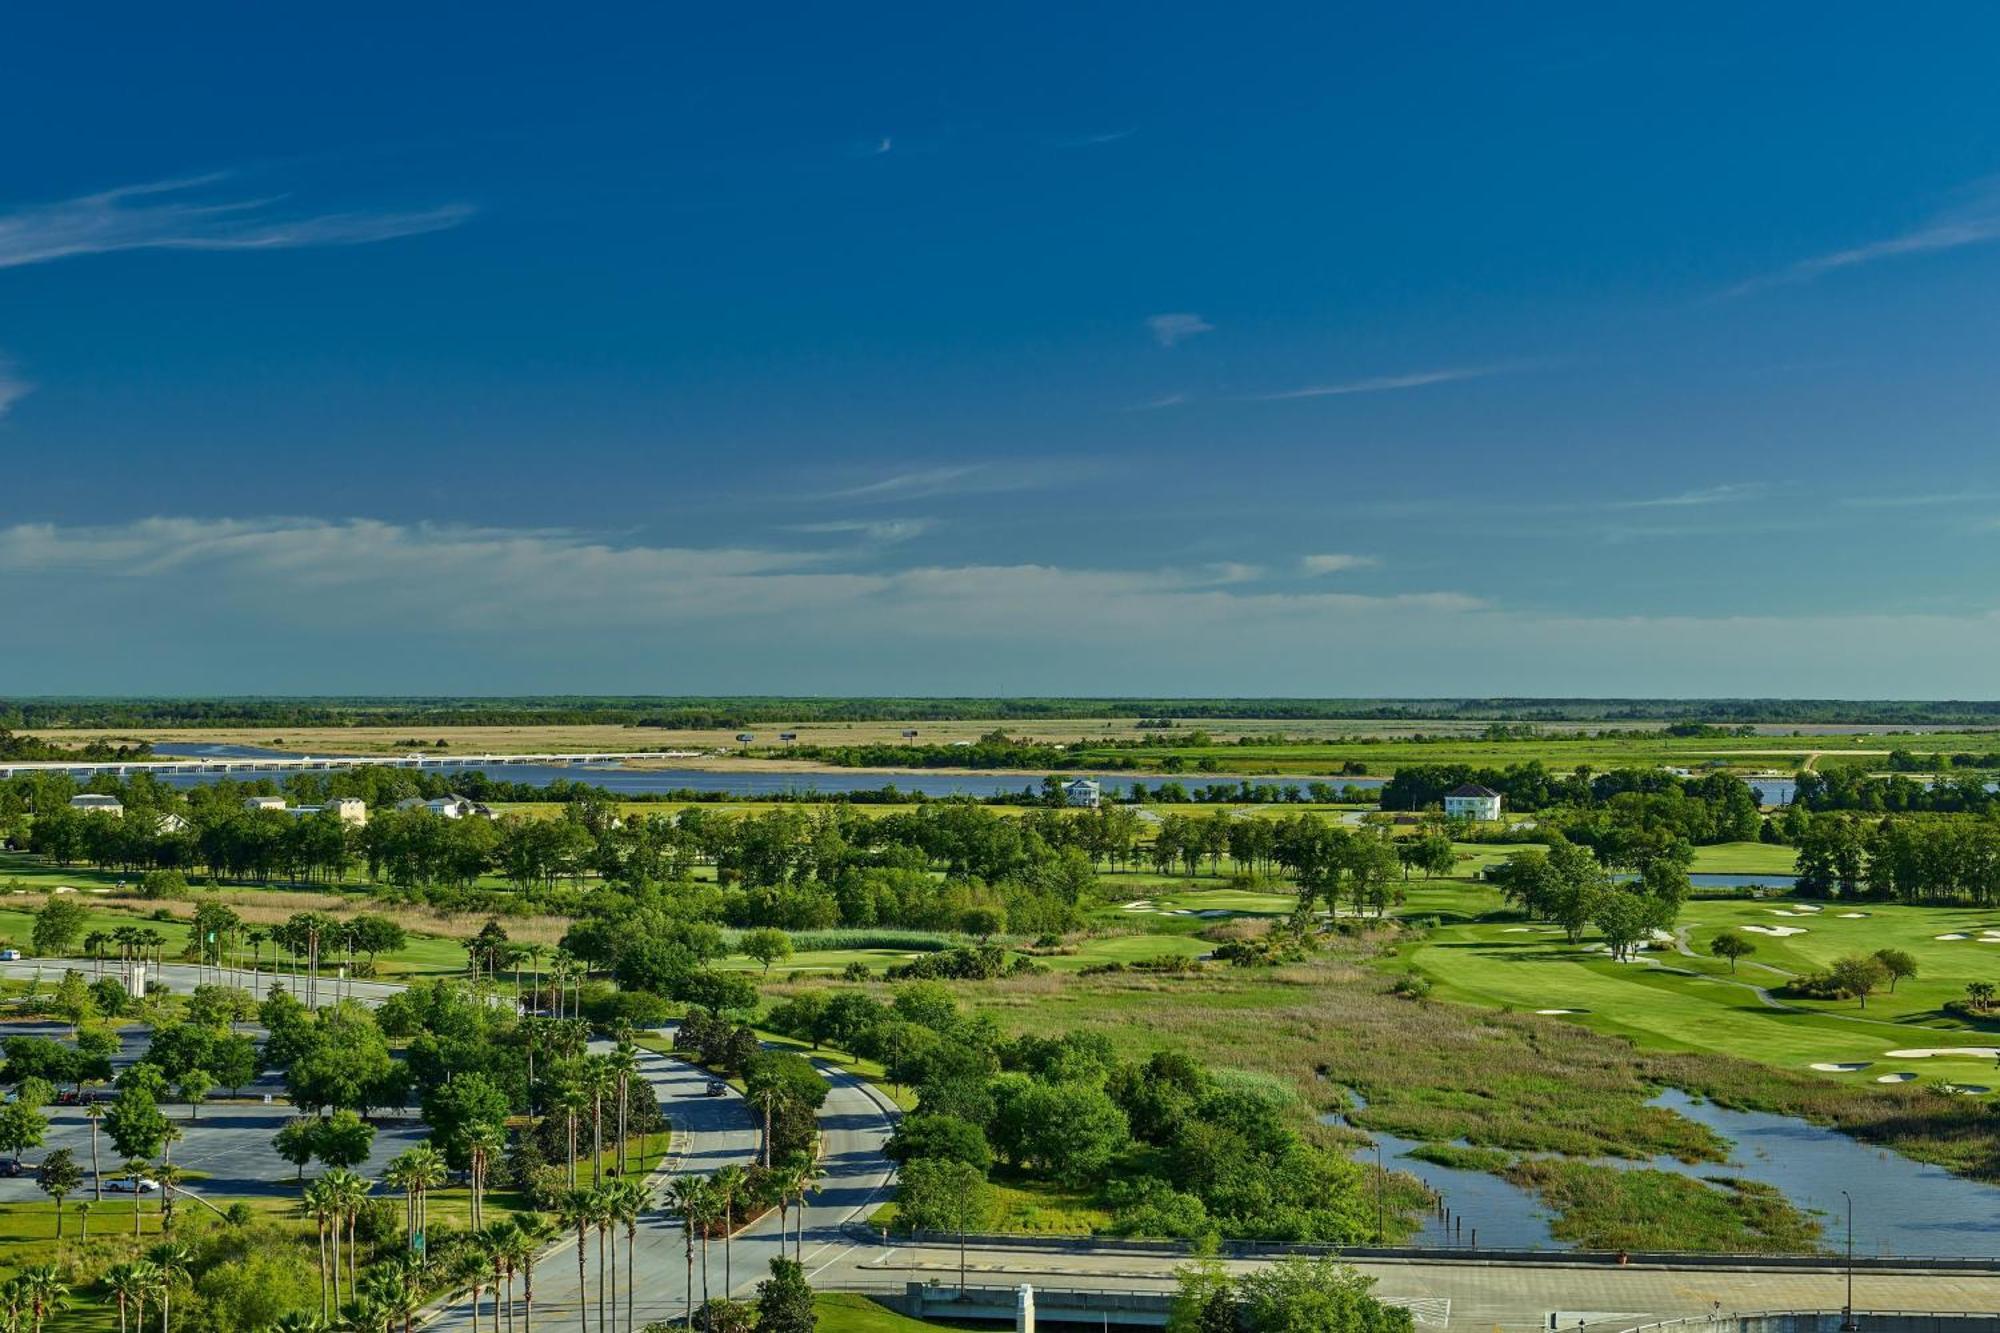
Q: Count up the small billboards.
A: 3